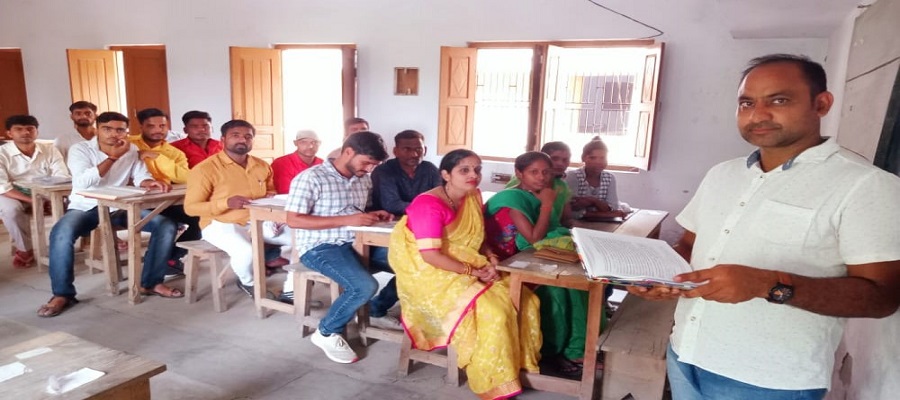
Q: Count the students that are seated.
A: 14